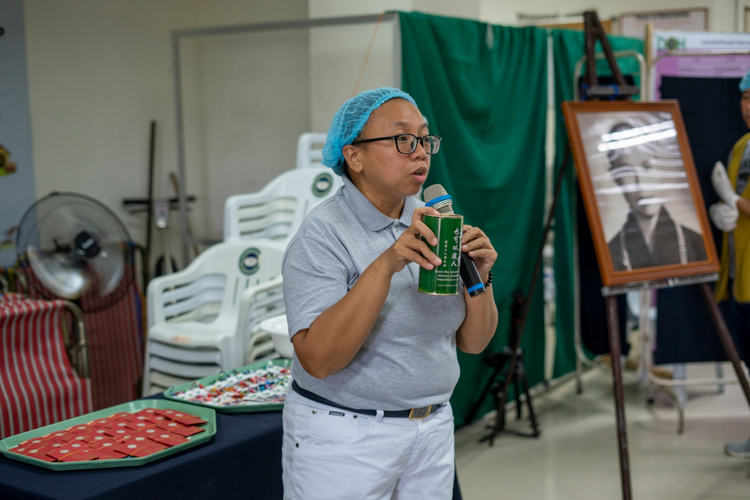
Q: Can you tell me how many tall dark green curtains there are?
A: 2